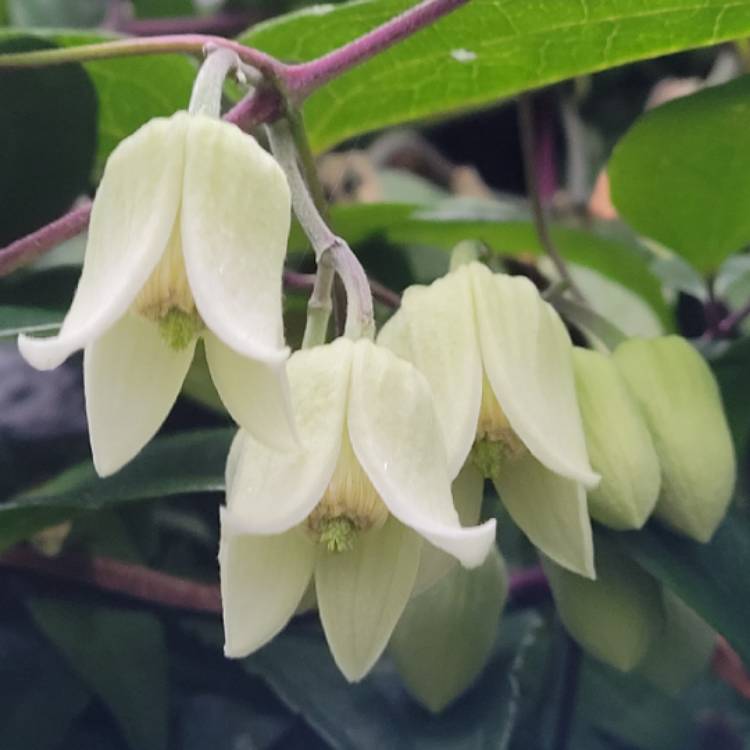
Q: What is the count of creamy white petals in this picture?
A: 12